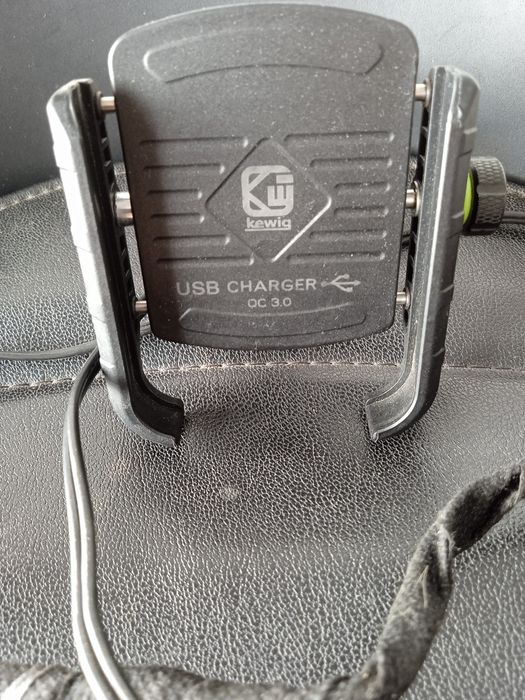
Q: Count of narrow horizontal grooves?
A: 12